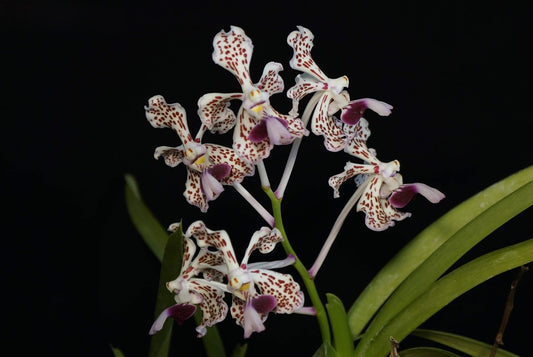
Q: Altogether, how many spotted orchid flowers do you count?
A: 6